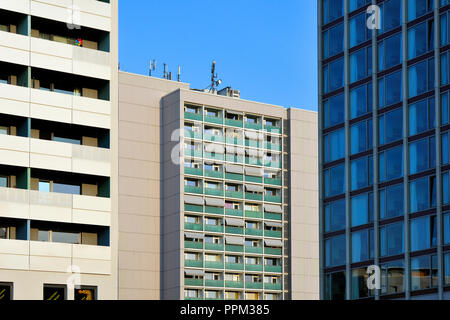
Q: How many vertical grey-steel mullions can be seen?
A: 5